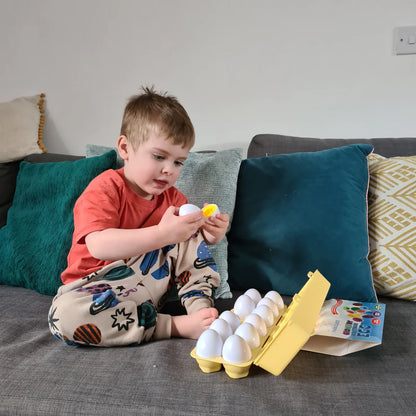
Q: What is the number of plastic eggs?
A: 12